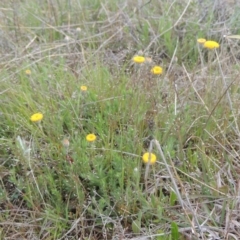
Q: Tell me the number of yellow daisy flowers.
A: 9